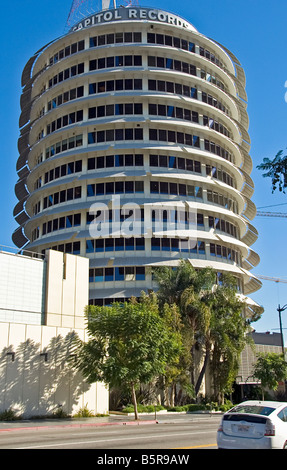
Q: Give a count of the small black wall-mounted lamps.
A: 3